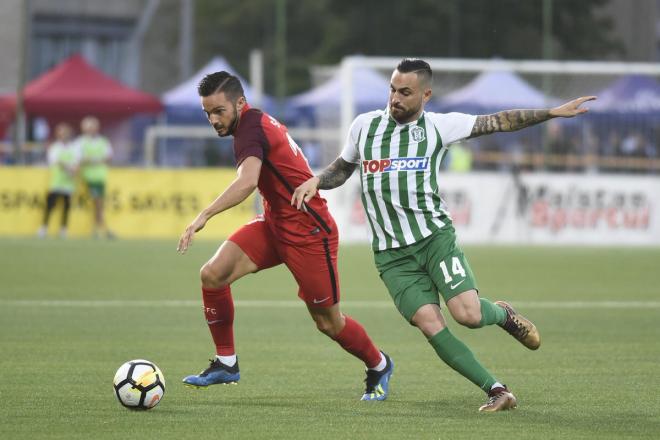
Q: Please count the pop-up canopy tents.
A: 6